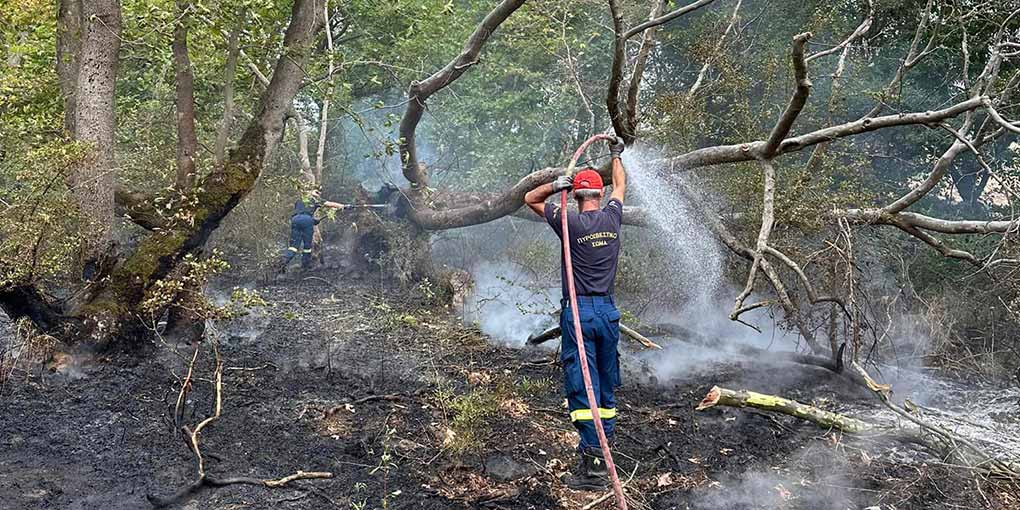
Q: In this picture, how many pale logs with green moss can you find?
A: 1